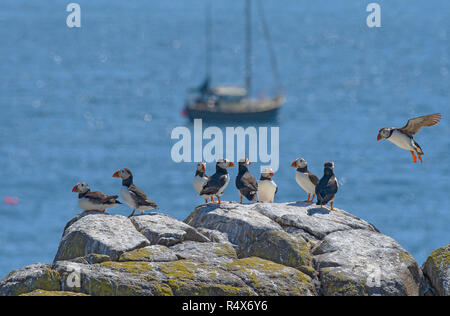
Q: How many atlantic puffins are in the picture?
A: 9